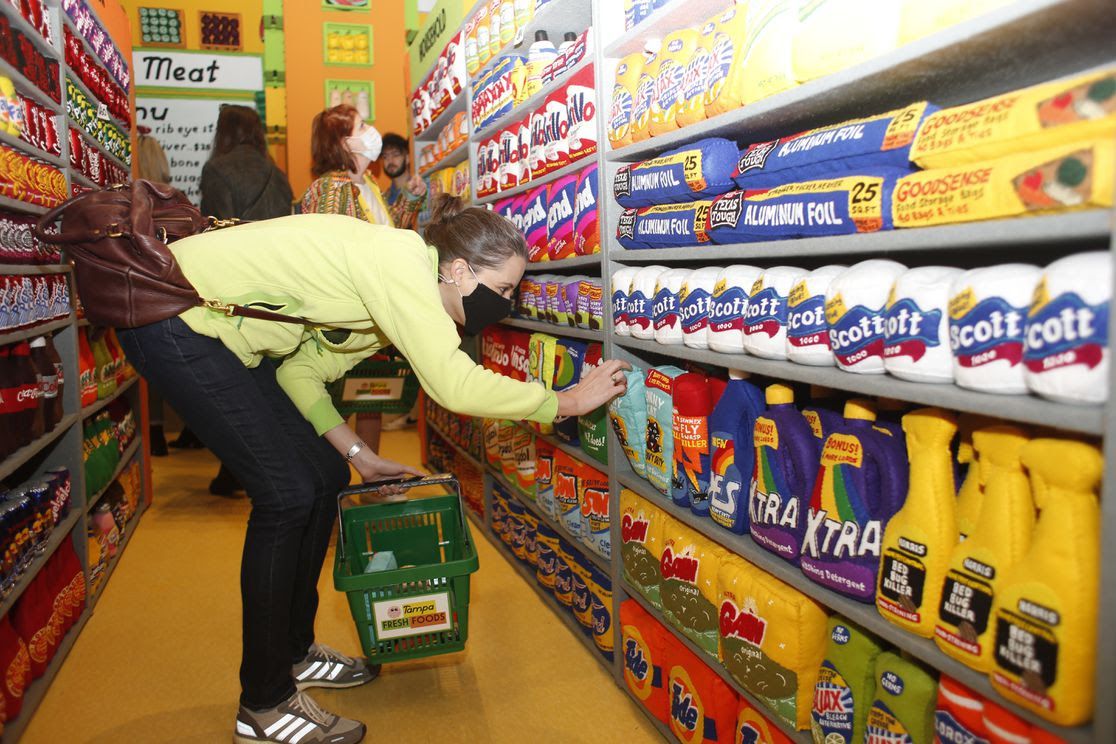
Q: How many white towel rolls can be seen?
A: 11